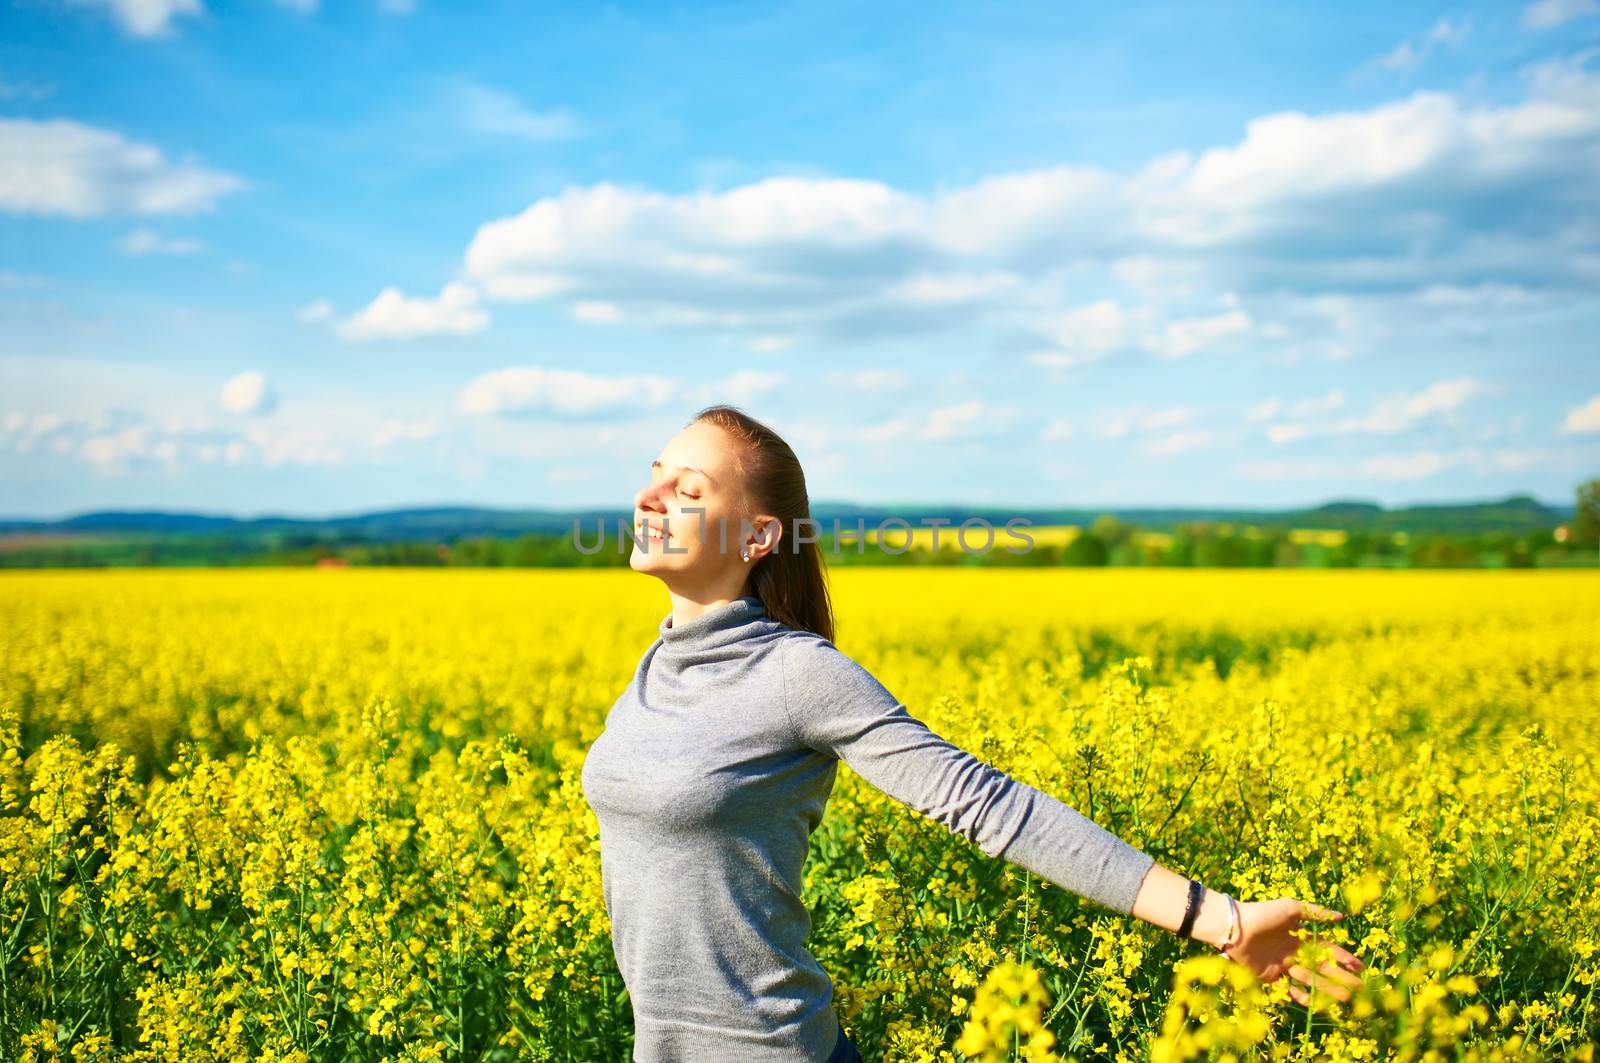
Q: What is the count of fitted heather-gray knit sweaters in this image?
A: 1